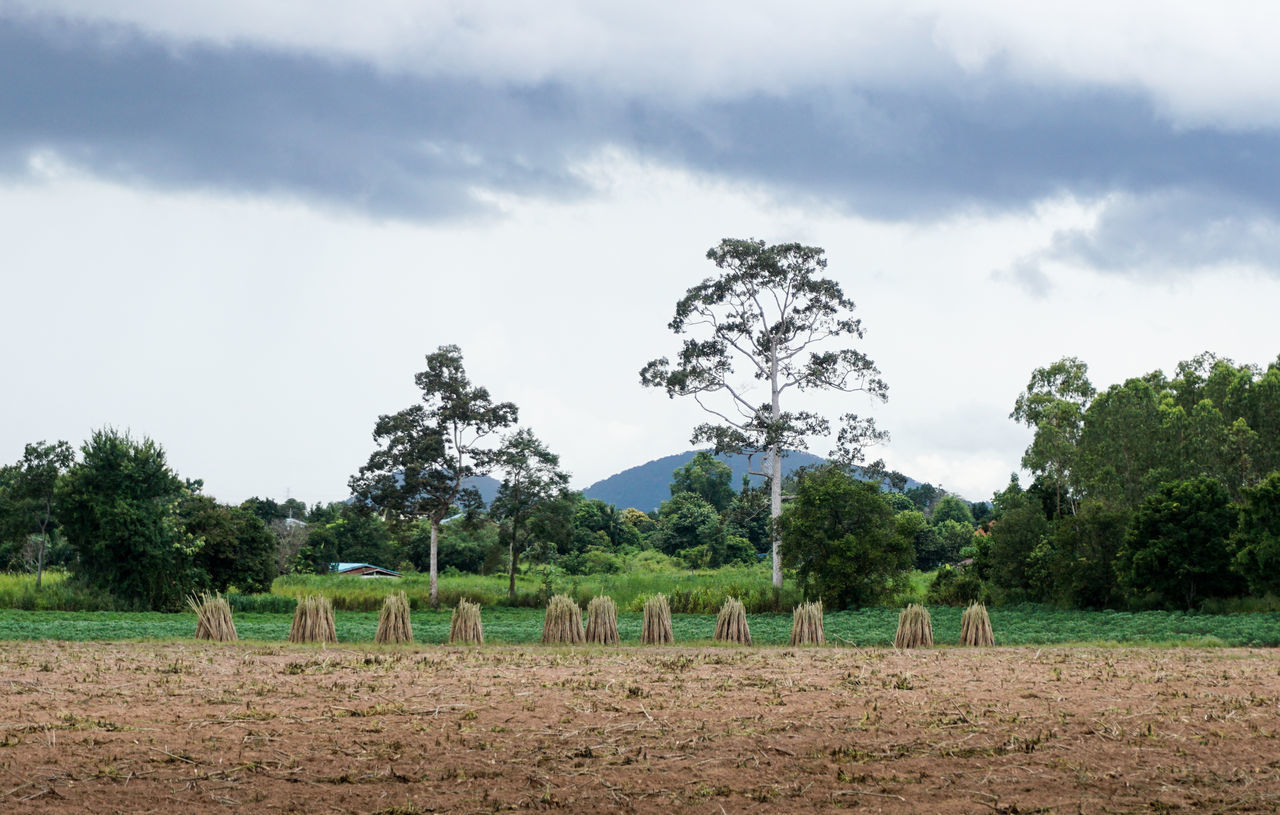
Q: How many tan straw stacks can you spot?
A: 11